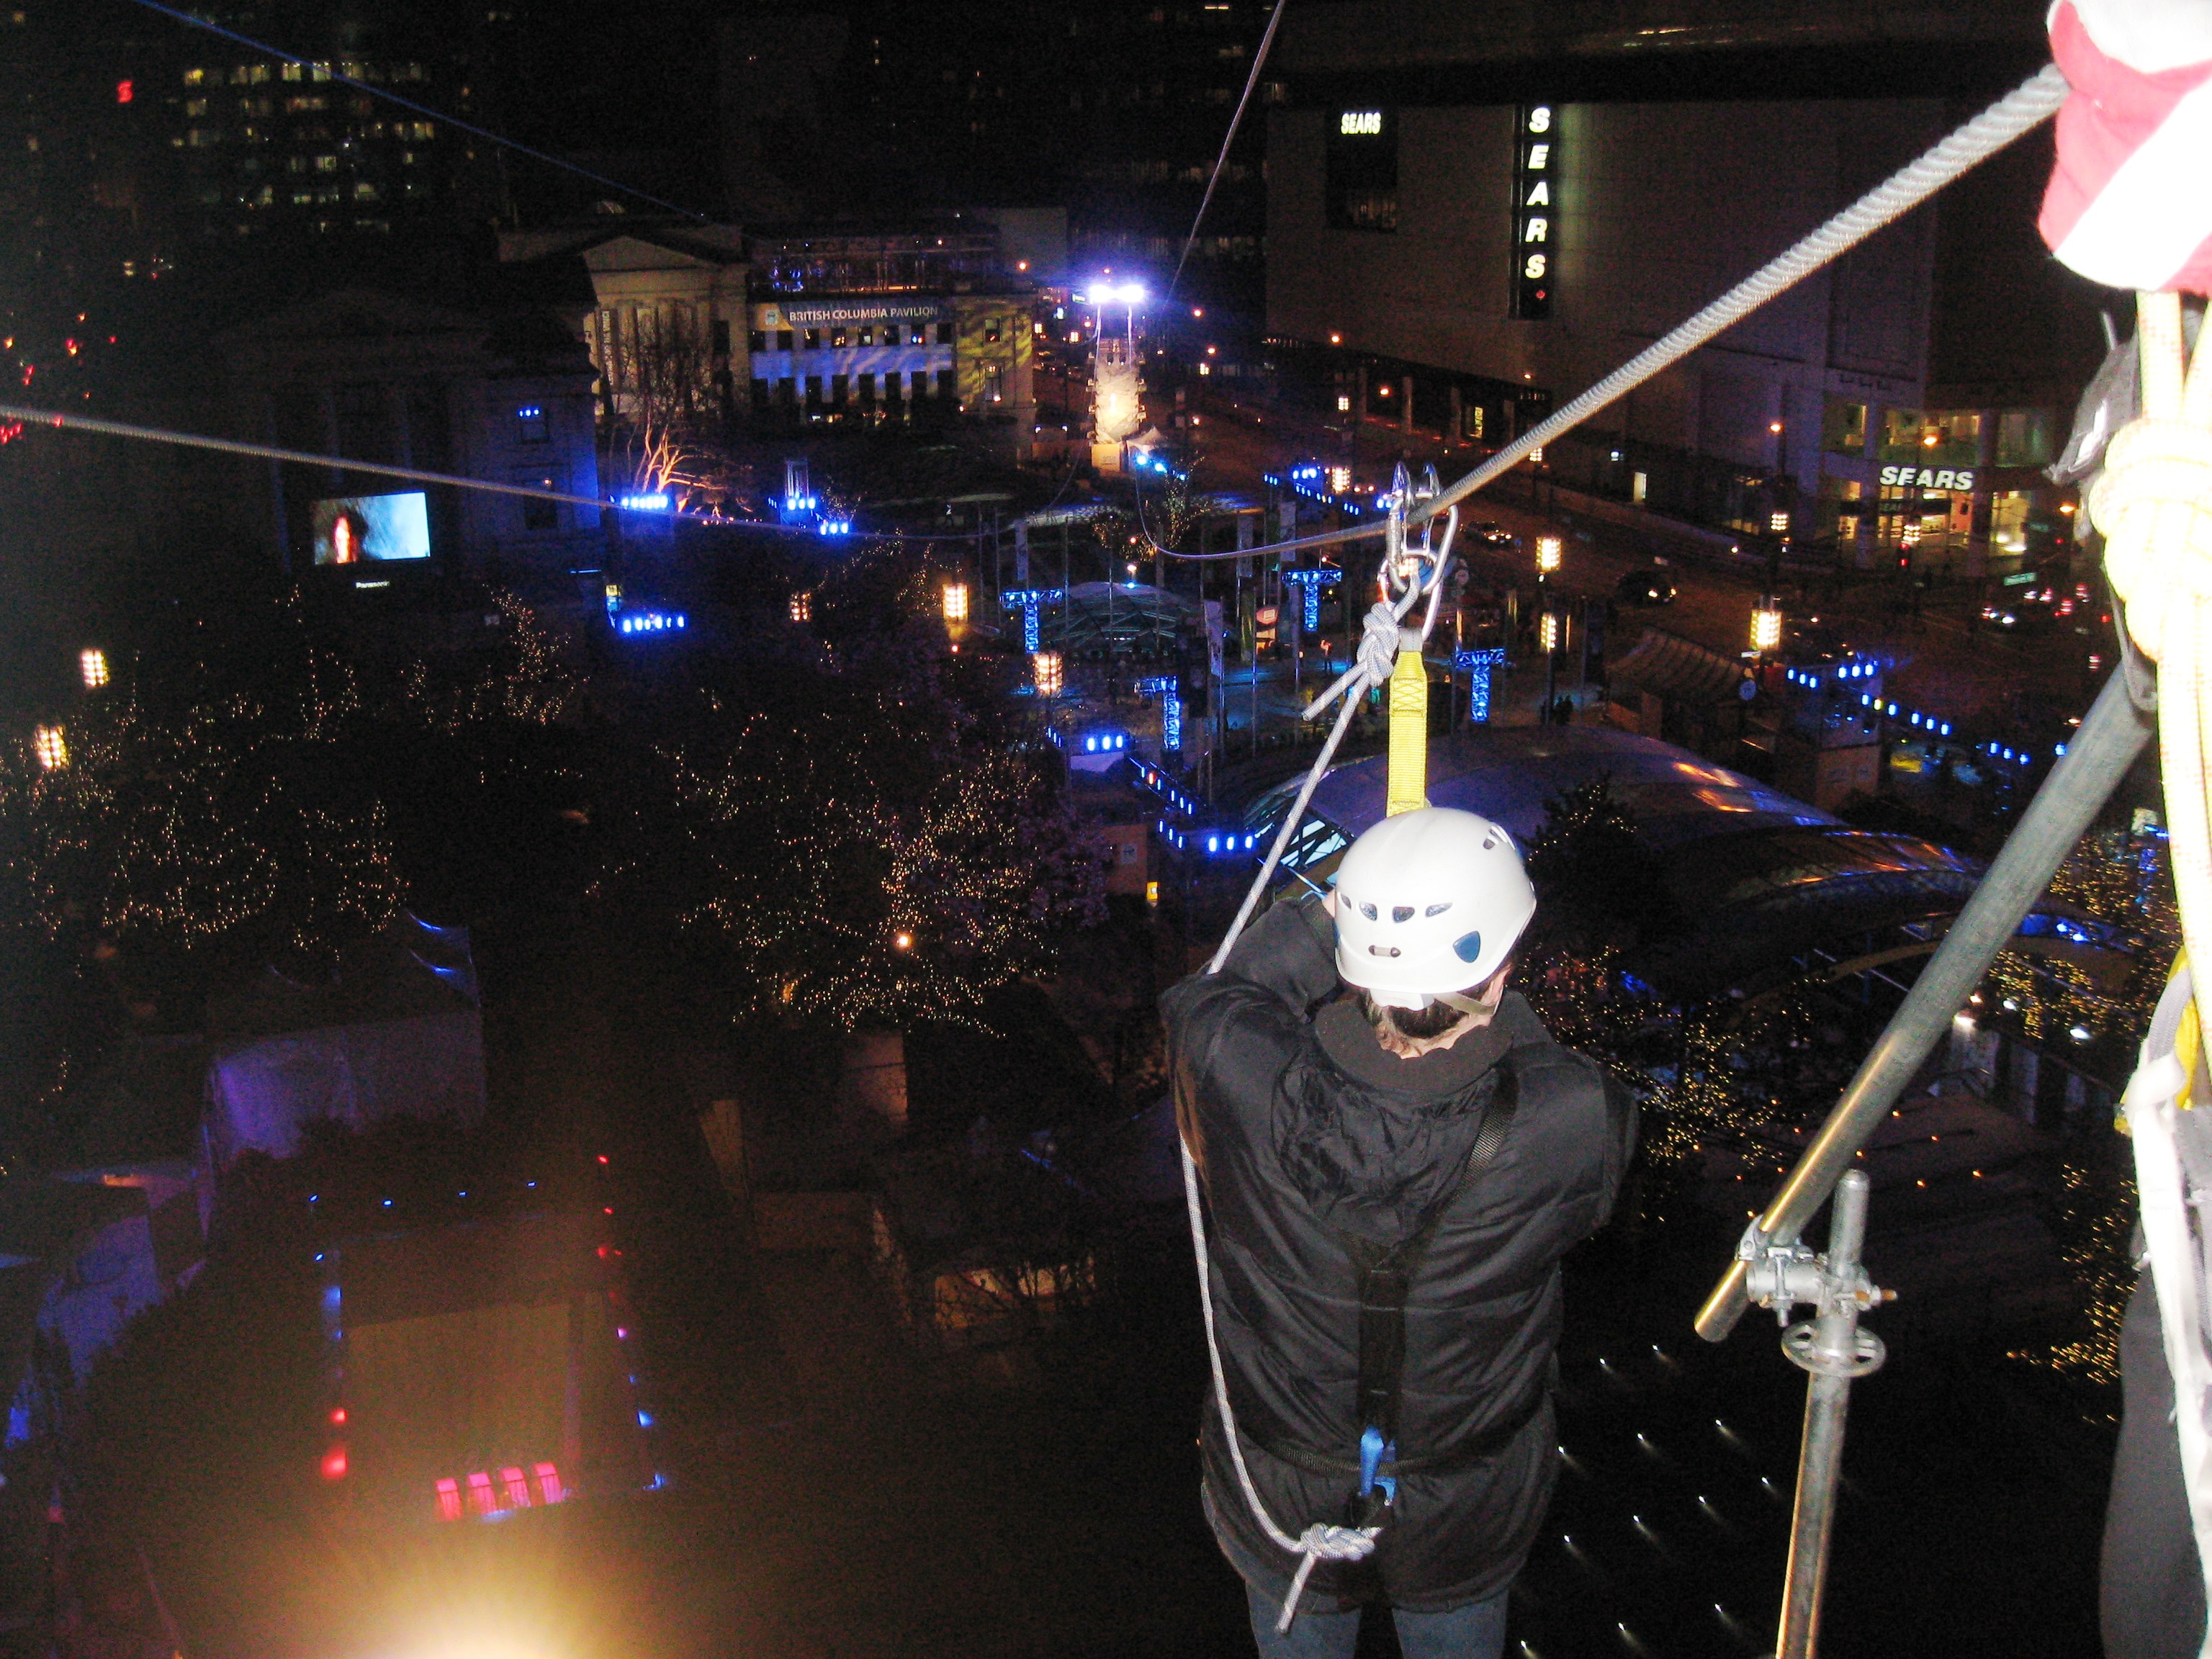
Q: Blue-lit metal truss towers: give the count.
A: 4